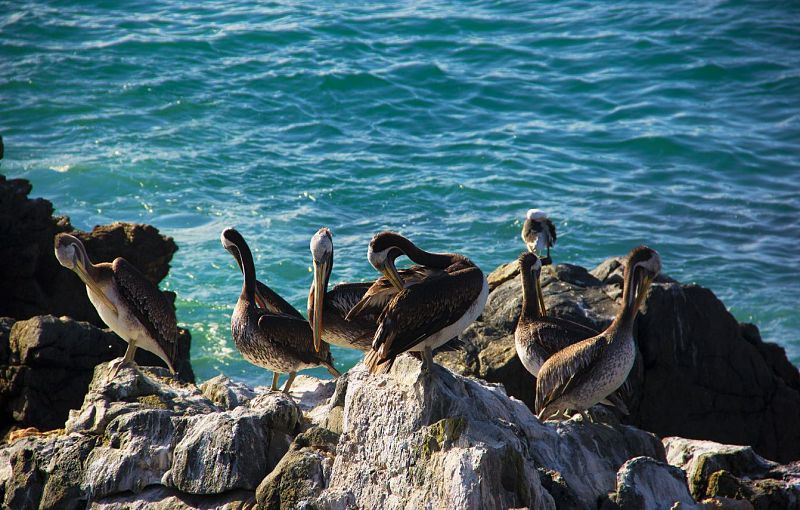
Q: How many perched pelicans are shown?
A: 6